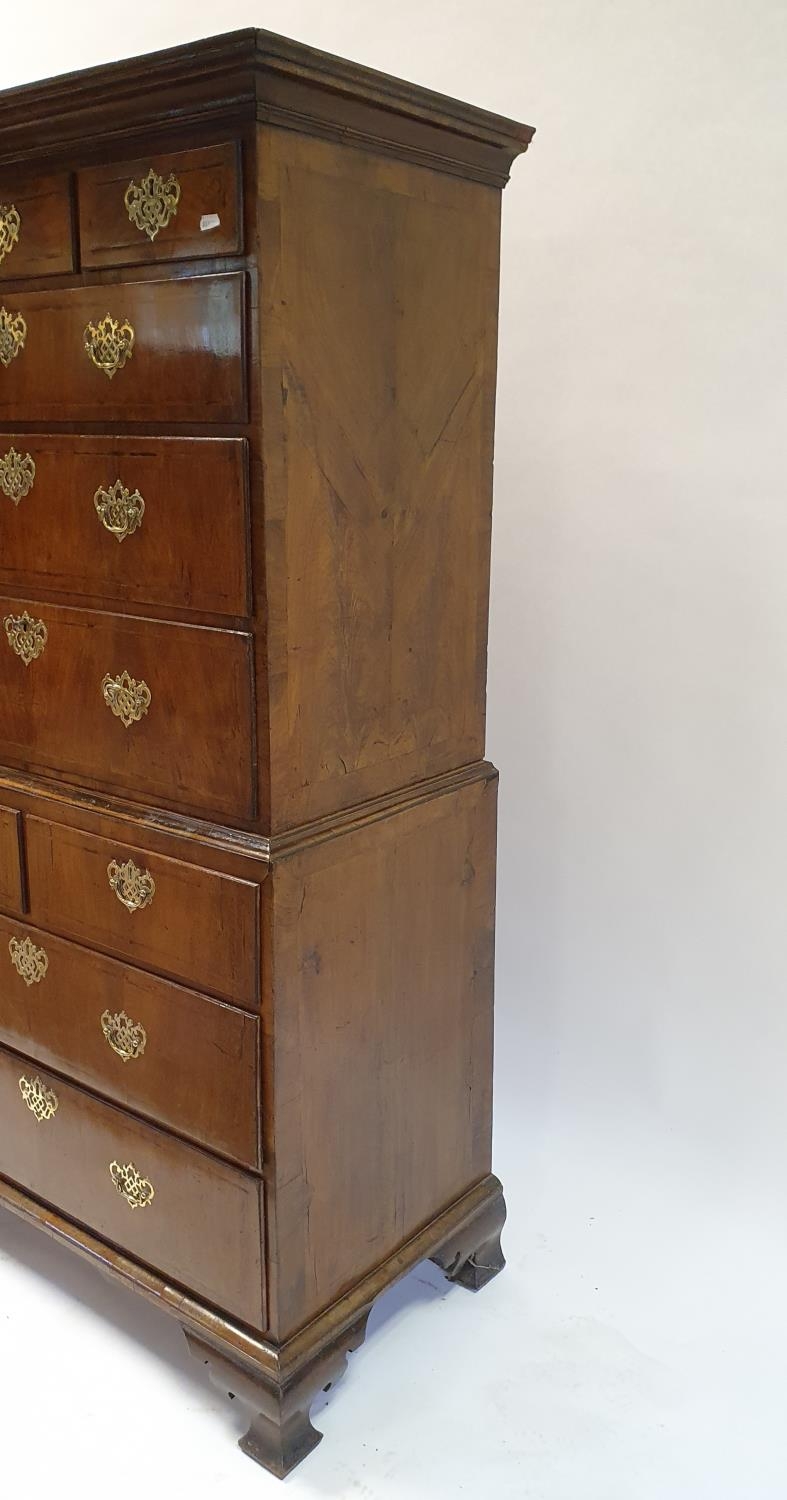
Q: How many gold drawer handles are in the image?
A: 13